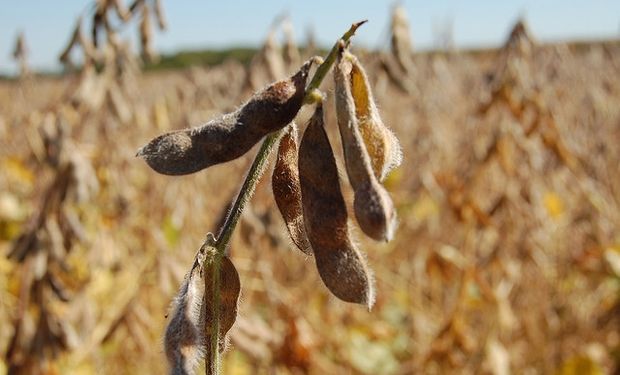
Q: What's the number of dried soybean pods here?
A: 7